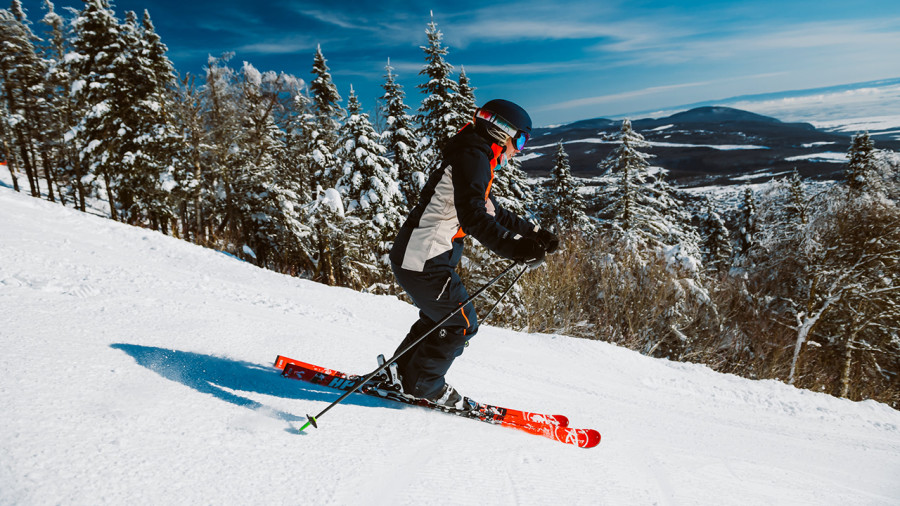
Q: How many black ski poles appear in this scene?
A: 2